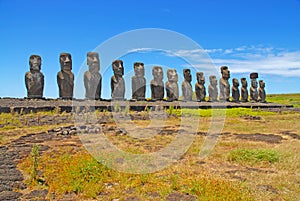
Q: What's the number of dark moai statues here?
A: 15